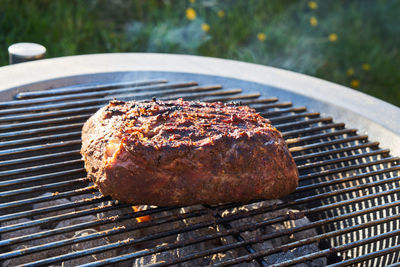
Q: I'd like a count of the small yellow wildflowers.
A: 11